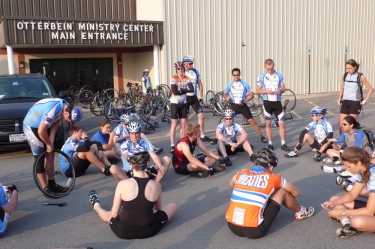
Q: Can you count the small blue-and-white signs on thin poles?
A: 2